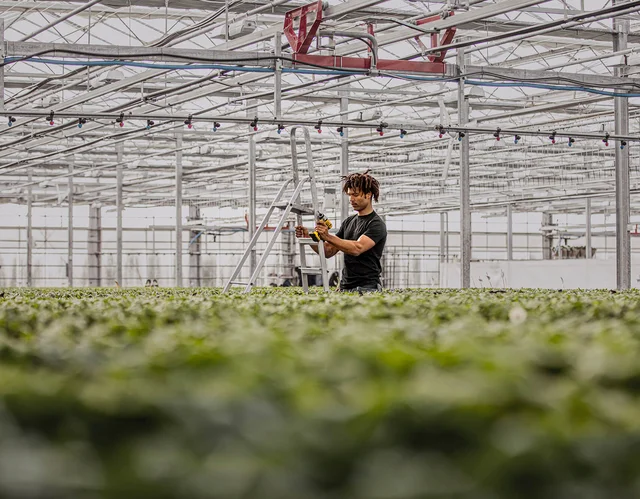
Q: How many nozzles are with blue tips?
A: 11